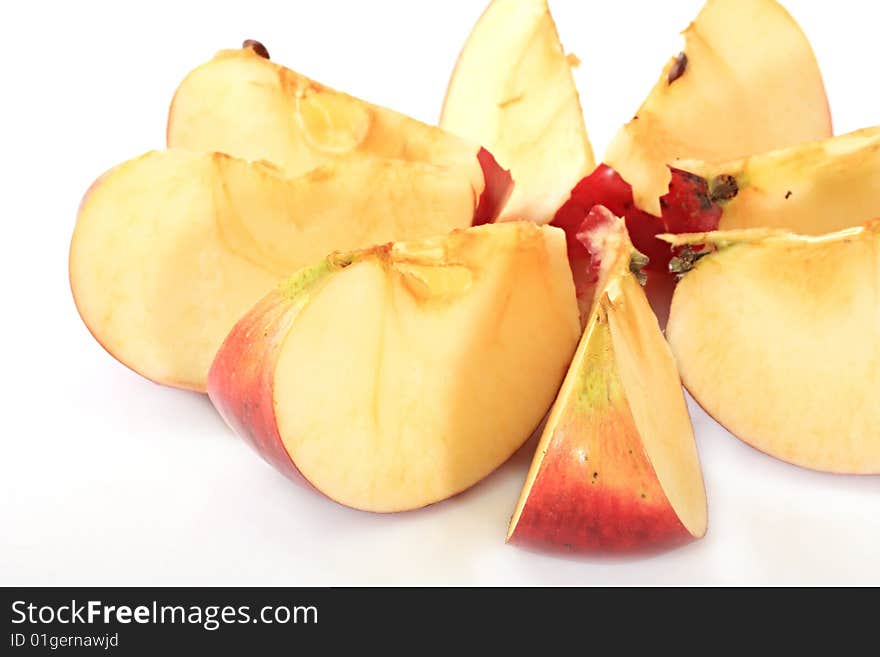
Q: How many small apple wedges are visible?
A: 8